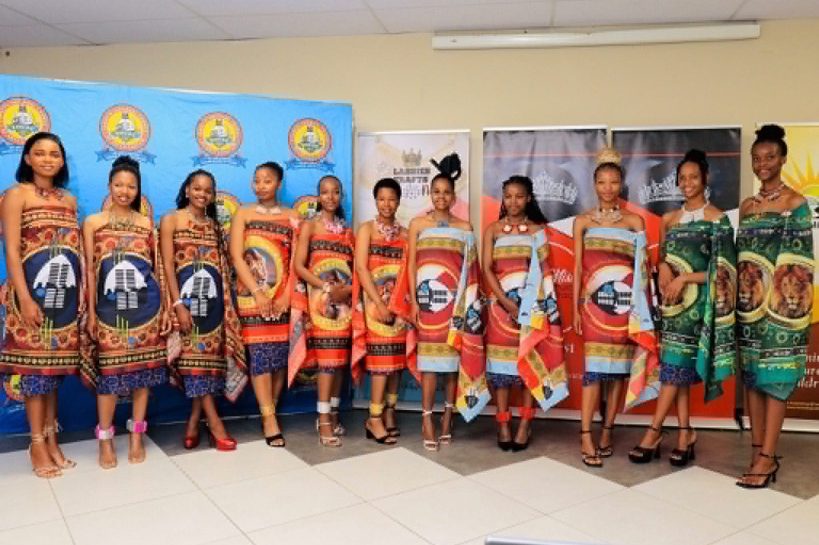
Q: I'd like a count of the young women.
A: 11